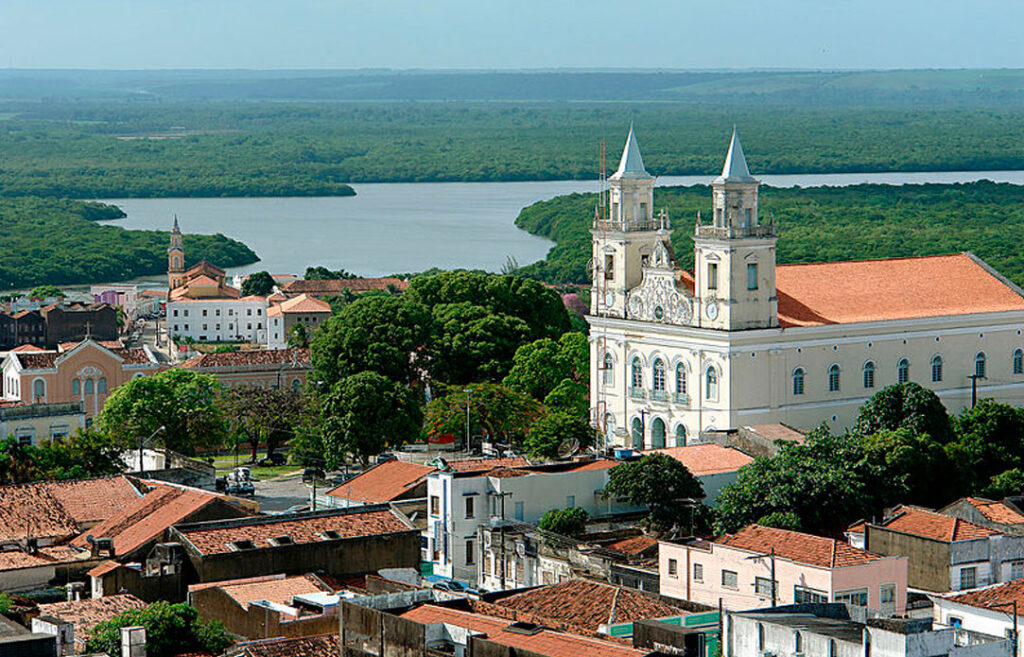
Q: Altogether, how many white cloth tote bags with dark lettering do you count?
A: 0